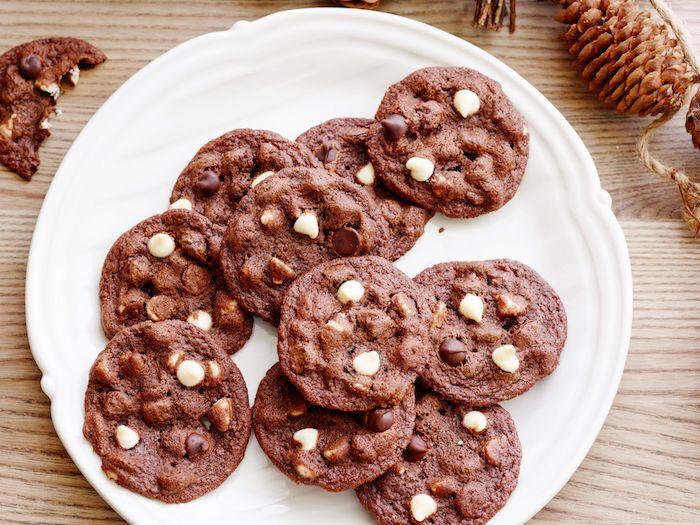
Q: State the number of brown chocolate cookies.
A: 11